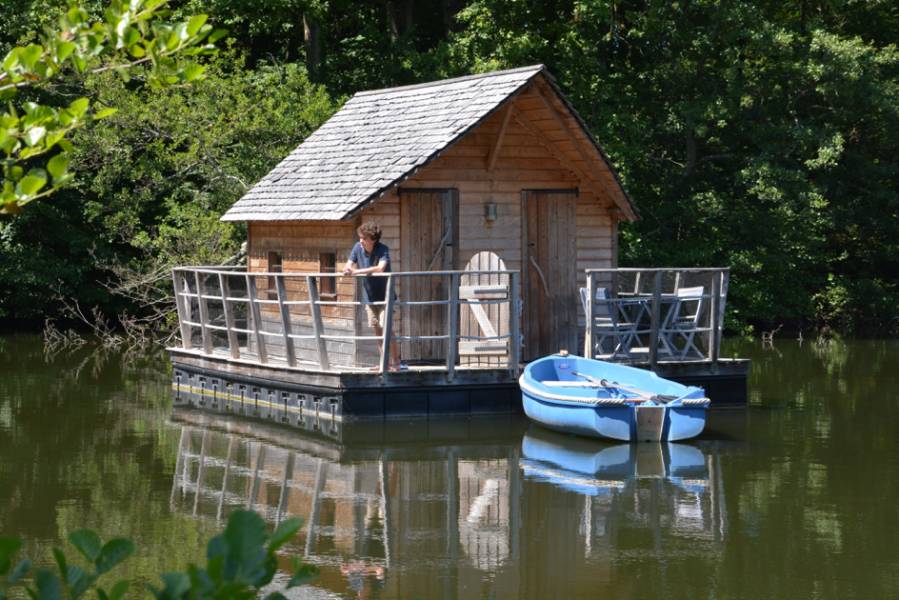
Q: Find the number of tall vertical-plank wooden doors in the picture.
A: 2